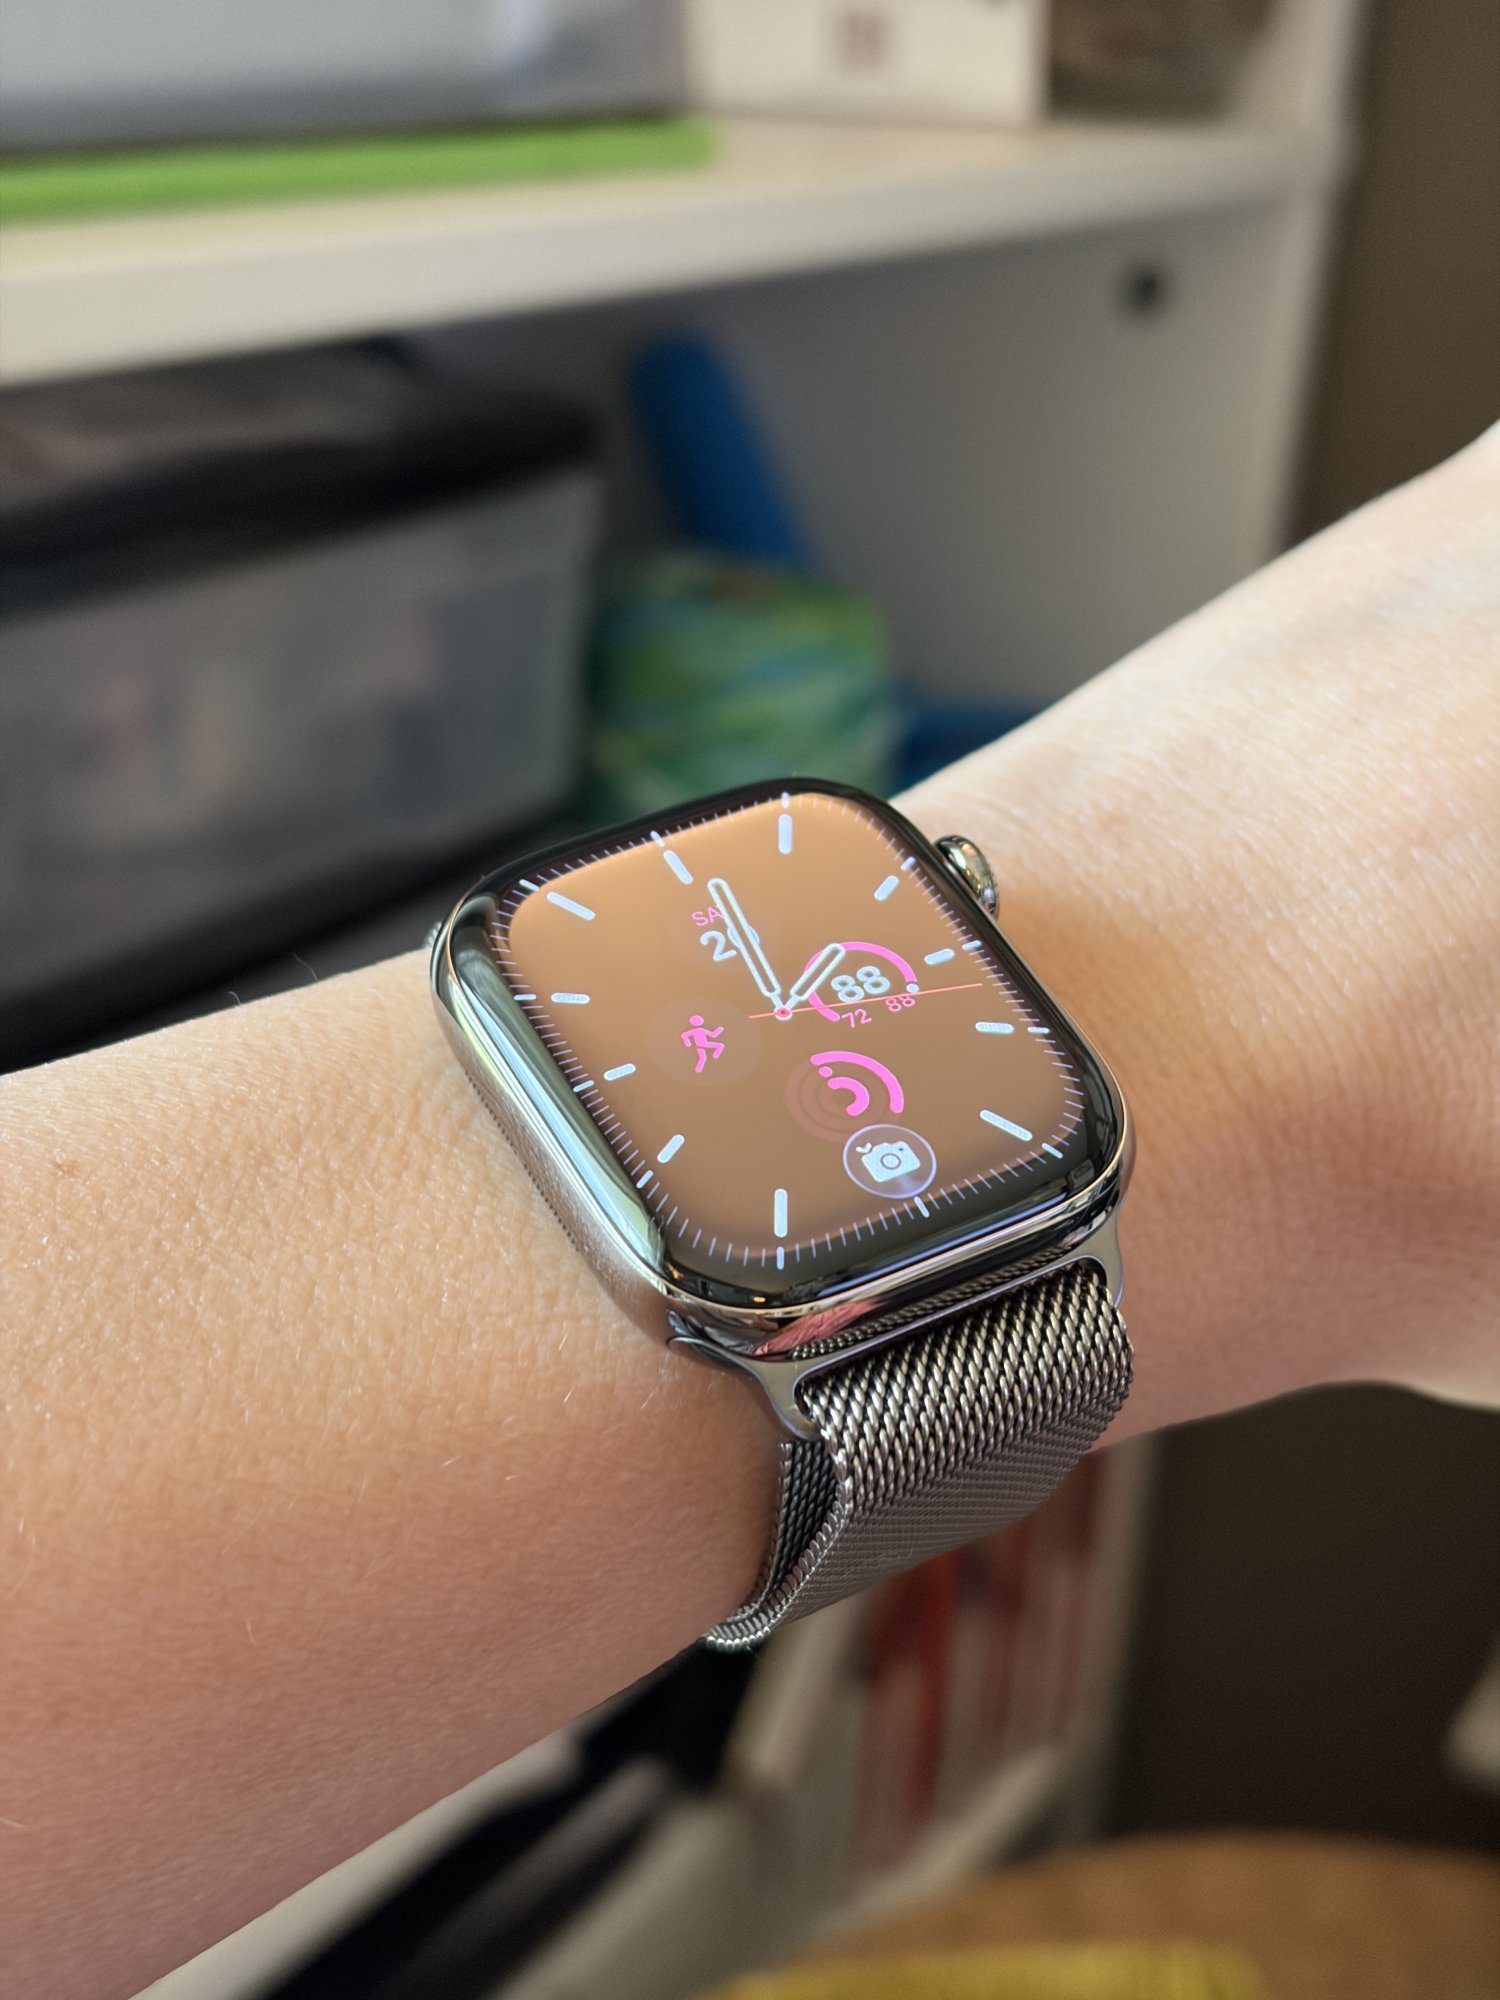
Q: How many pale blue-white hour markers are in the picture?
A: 11